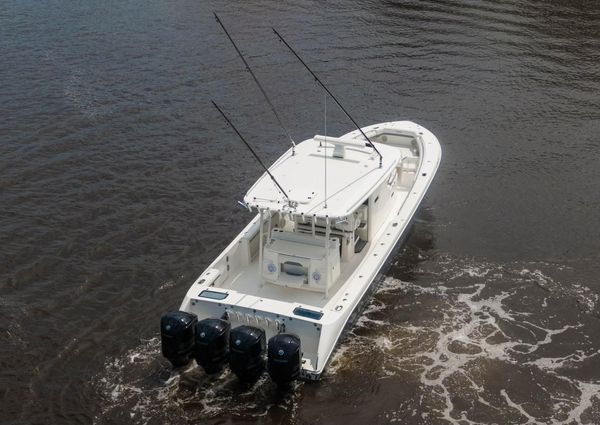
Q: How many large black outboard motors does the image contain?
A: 4